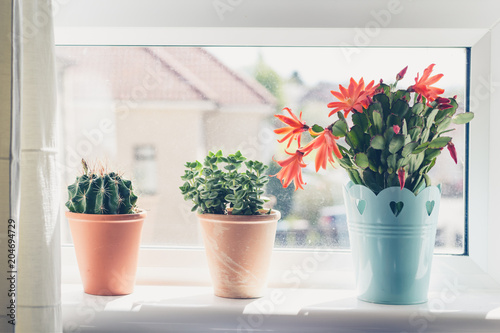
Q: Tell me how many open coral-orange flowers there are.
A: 5